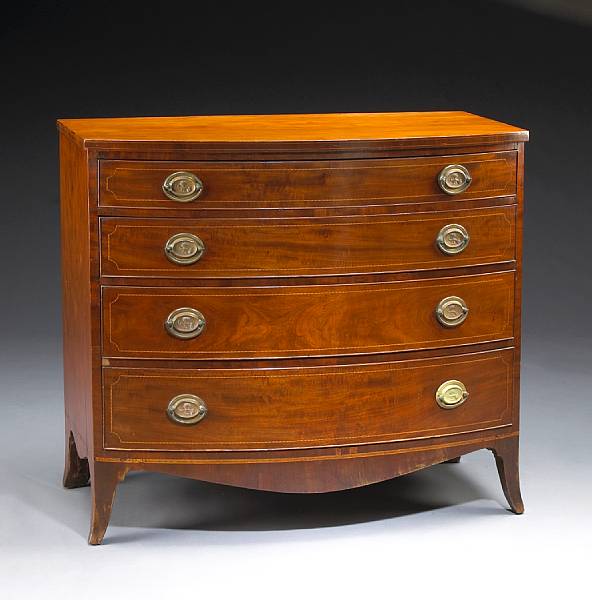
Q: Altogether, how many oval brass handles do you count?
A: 8